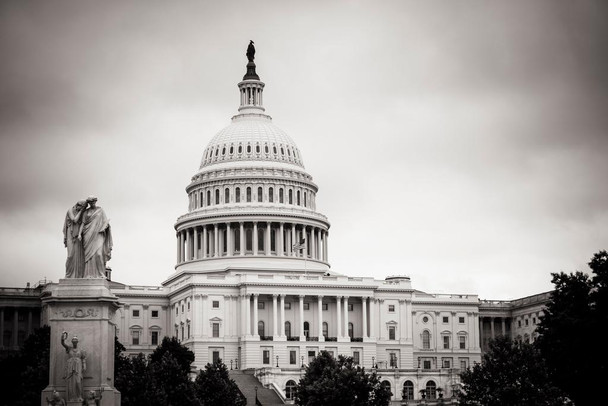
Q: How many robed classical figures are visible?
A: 3